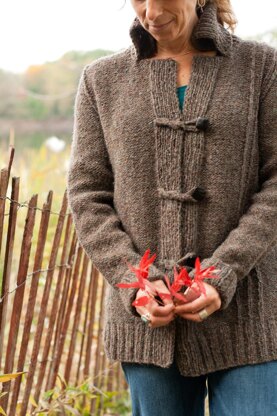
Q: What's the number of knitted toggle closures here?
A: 3